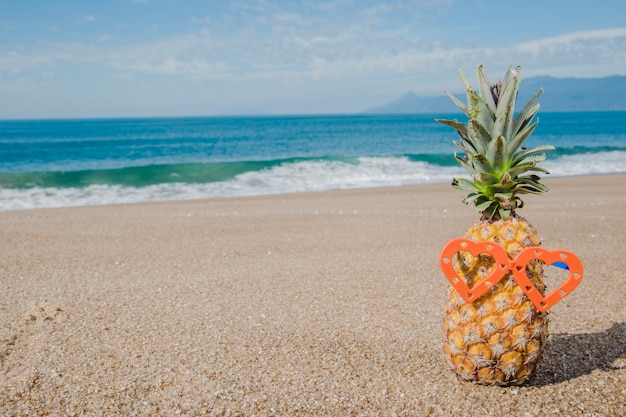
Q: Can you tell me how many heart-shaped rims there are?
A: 2